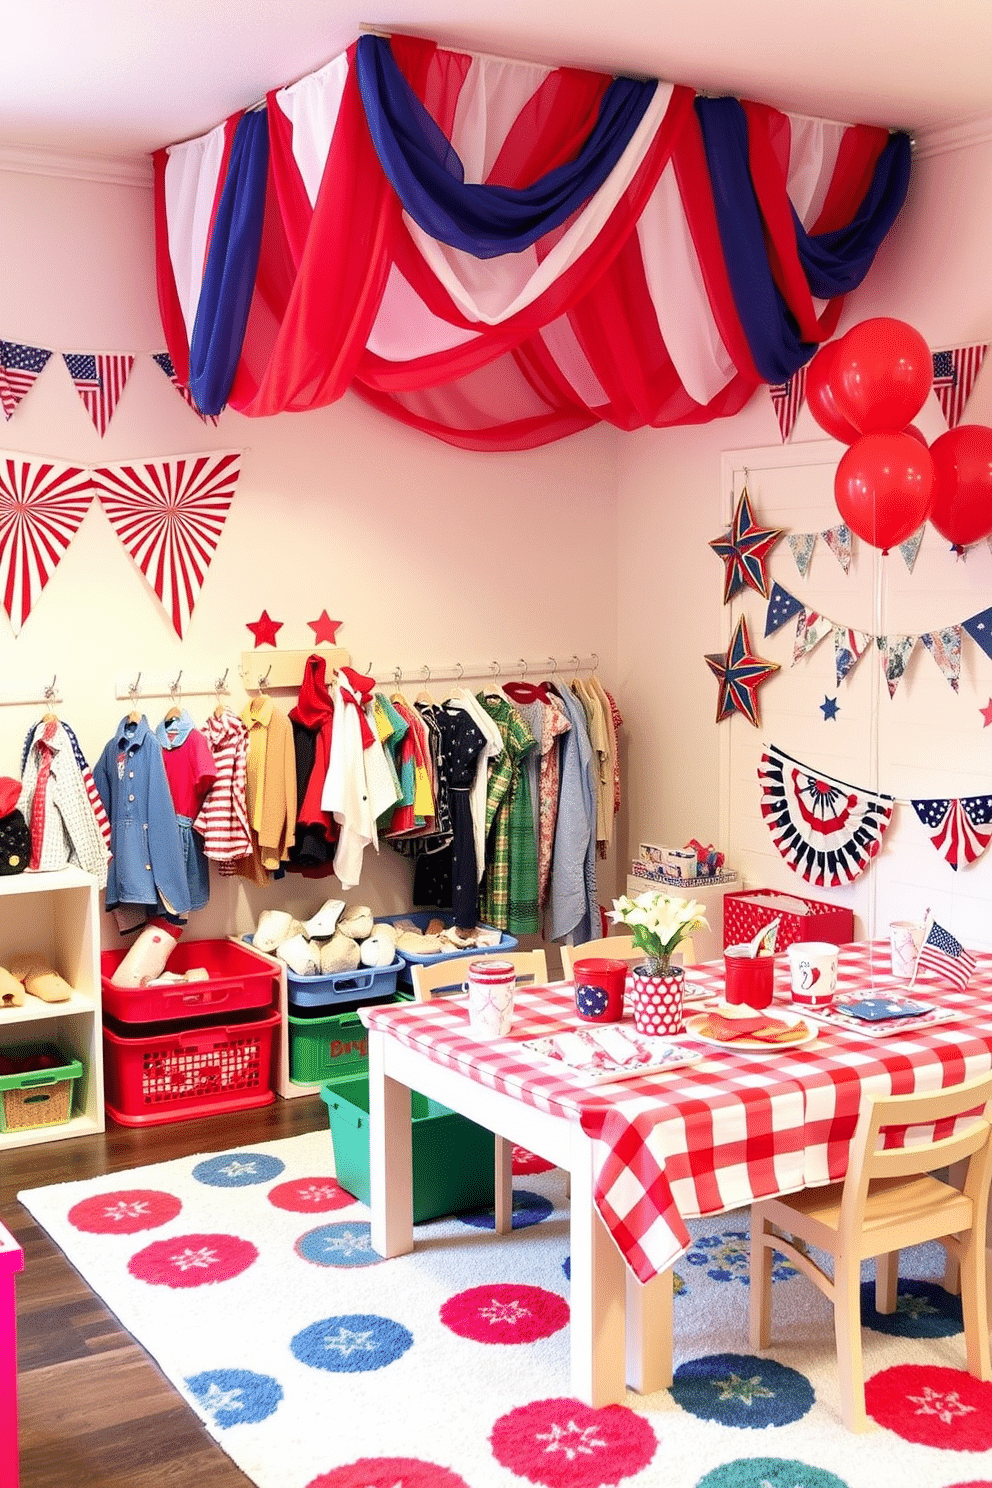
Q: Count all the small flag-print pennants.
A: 5